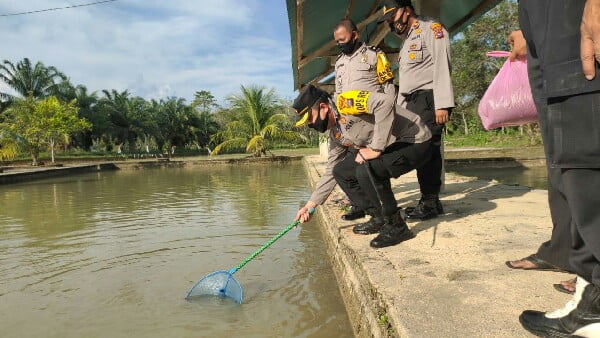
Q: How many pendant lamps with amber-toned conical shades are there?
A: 0